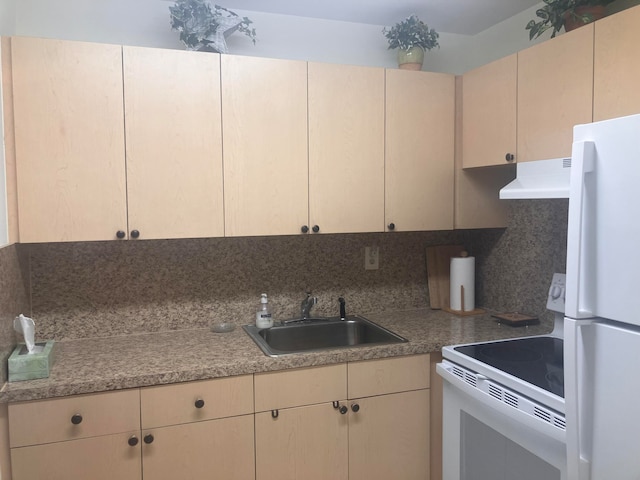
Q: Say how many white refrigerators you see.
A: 1